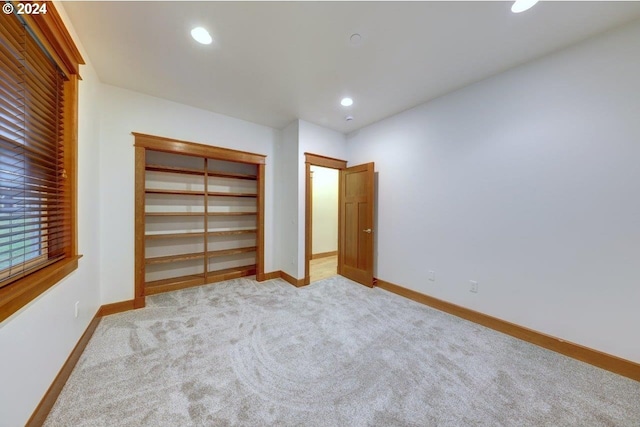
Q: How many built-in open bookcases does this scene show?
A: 1